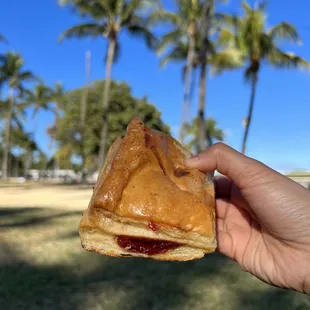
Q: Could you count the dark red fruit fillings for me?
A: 1